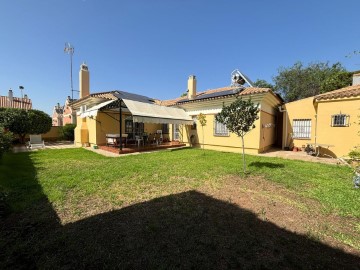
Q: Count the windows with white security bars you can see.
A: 3